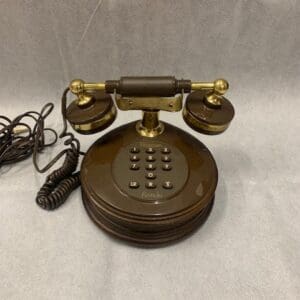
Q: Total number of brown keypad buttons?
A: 13